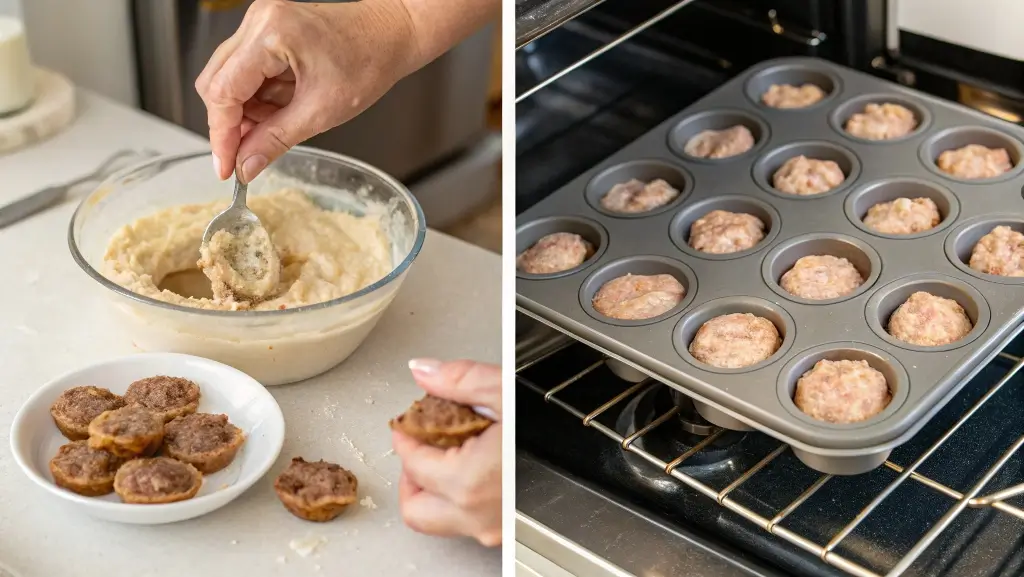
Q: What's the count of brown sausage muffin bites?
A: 8